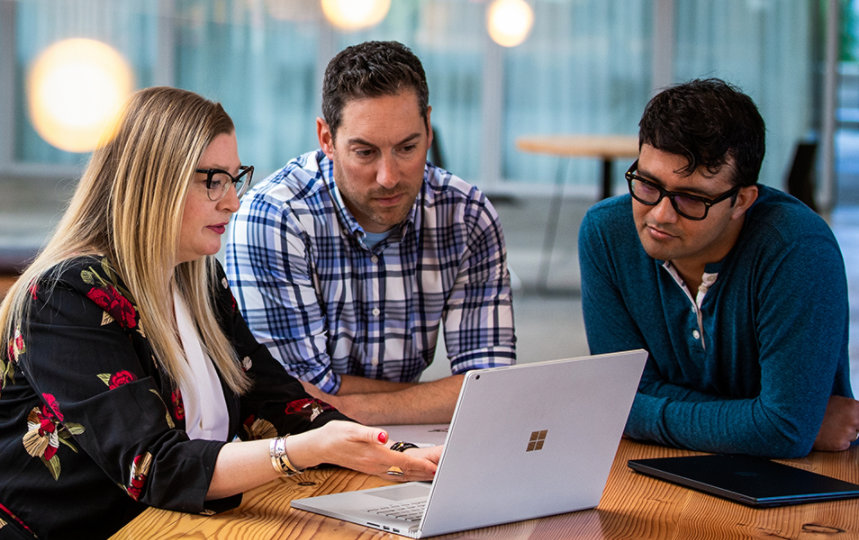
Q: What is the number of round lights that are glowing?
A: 3